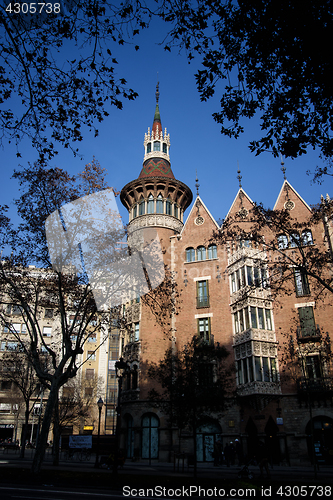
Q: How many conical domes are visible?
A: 1